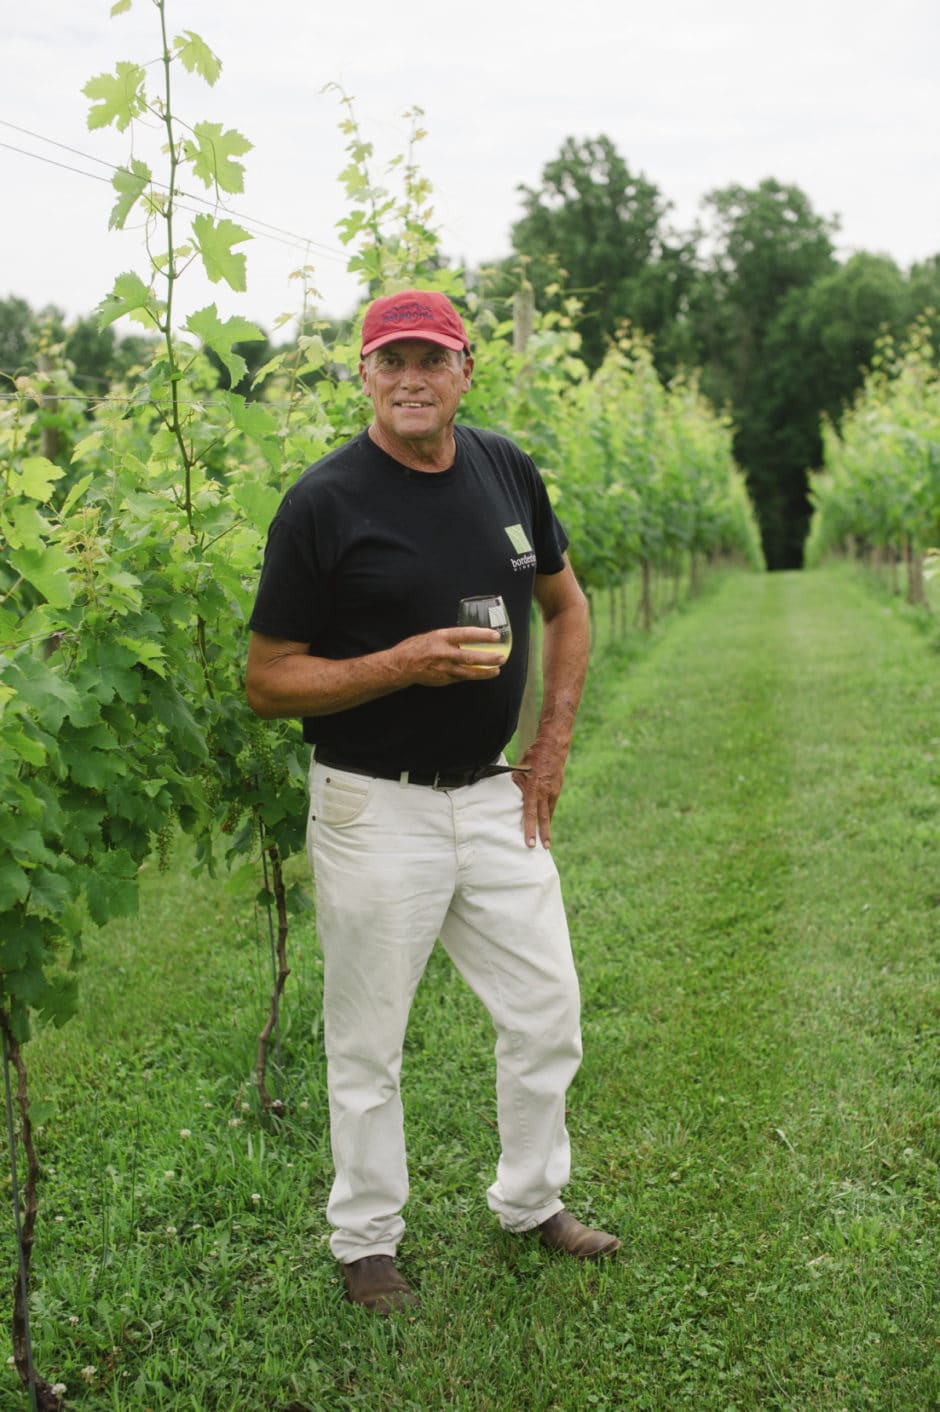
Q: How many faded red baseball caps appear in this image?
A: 1